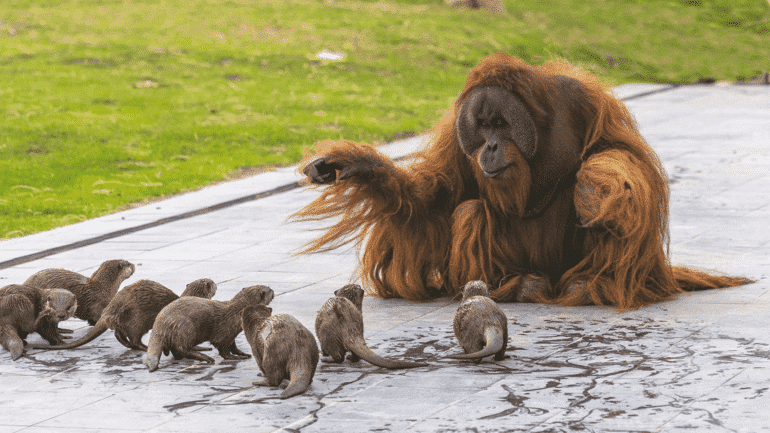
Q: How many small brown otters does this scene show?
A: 7